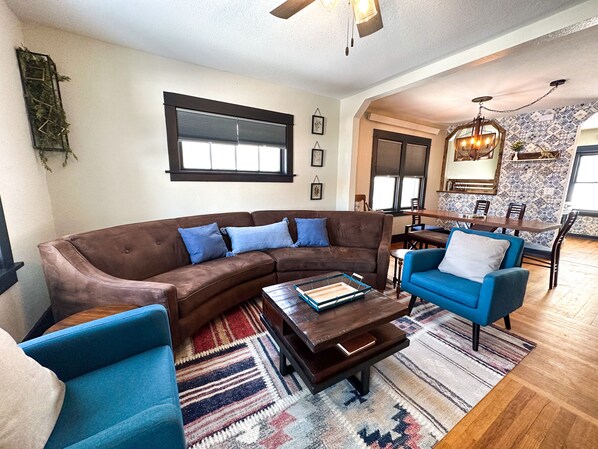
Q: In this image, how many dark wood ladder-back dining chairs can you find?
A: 4